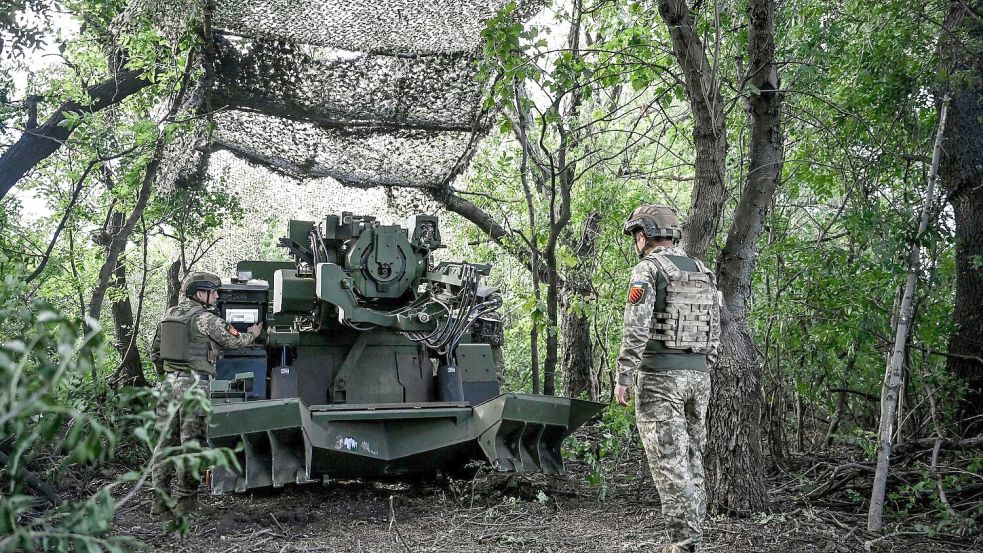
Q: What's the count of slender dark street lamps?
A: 0